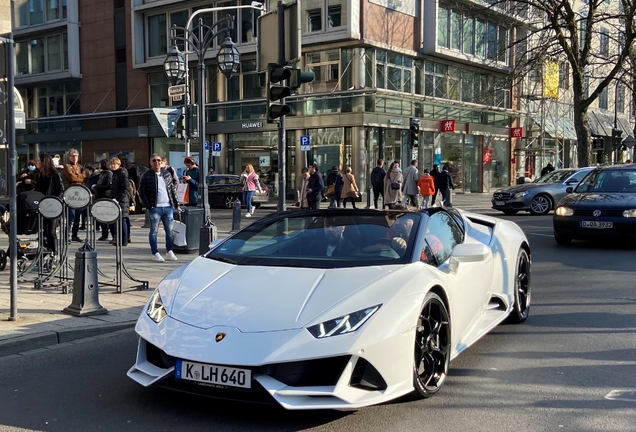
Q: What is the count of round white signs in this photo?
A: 3